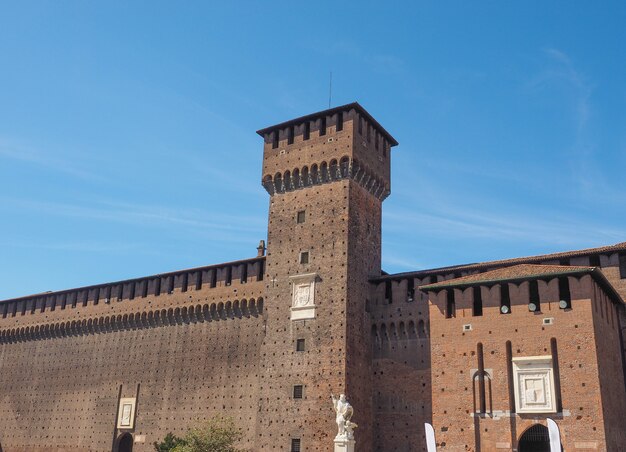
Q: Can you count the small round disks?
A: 3